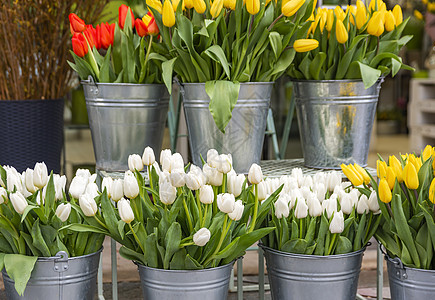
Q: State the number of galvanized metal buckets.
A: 7